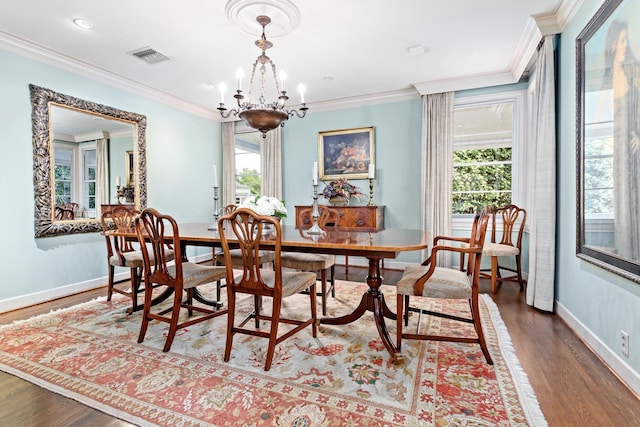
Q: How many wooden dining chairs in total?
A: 7